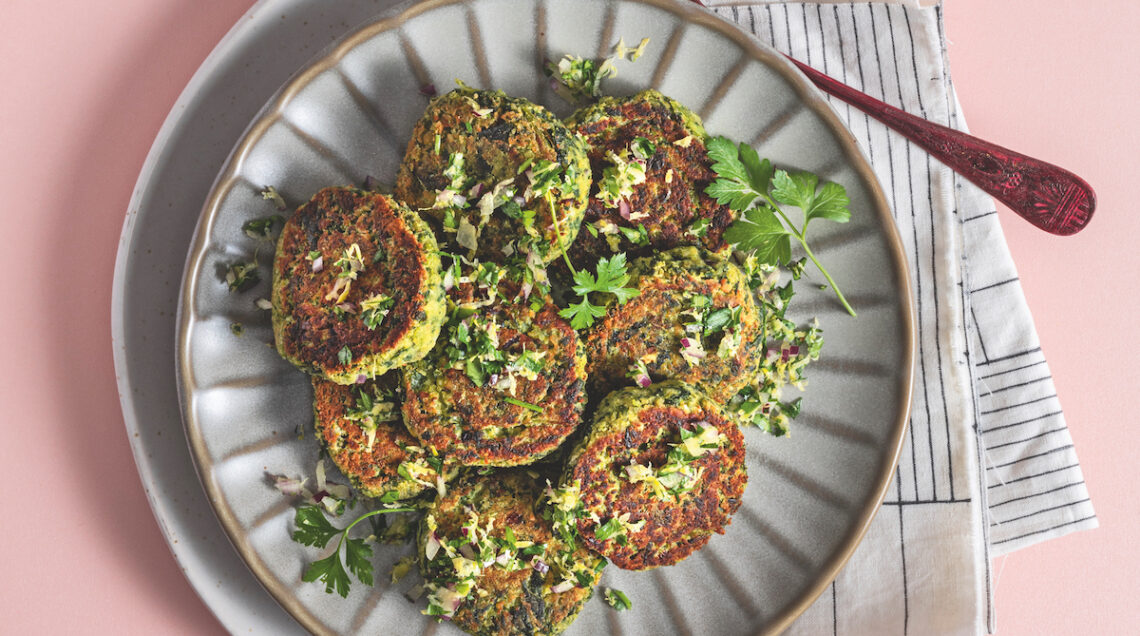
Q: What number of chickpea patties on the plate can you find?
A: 8